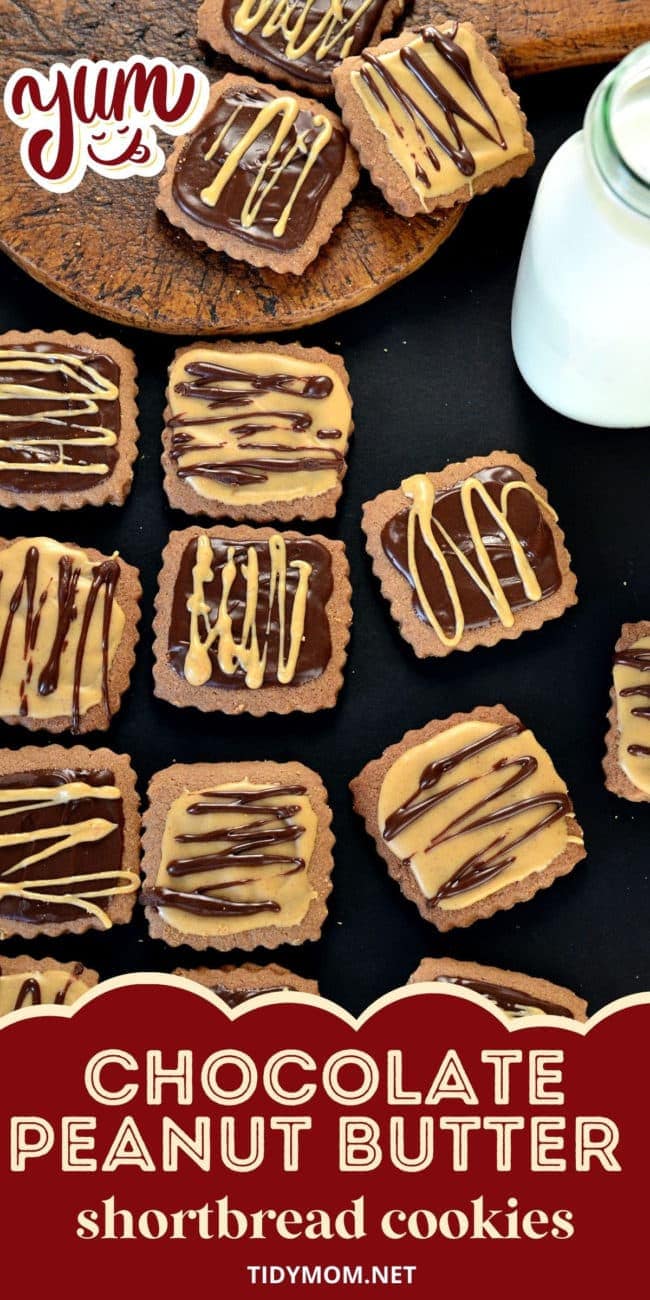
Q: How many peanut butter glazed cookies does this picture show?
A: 7